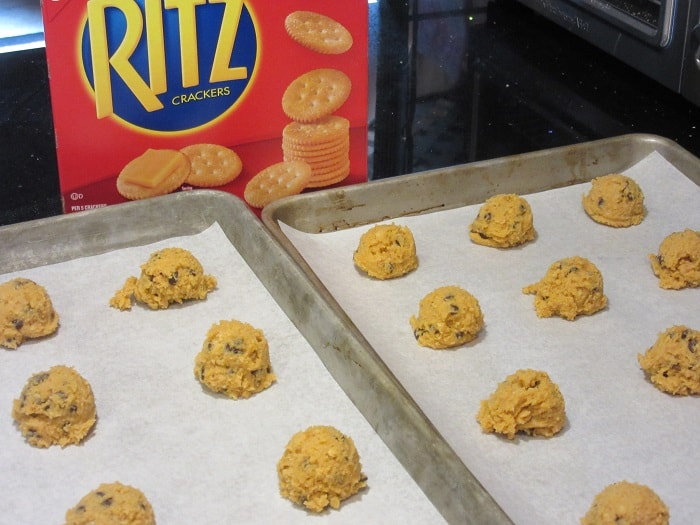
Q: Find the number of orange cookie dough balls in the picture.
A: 15